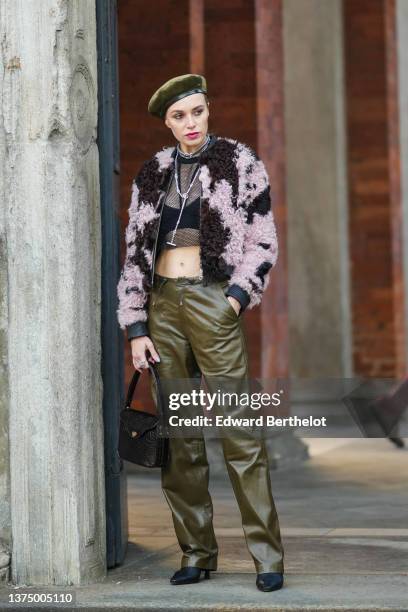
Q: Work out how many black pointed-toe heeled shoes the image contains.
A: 2